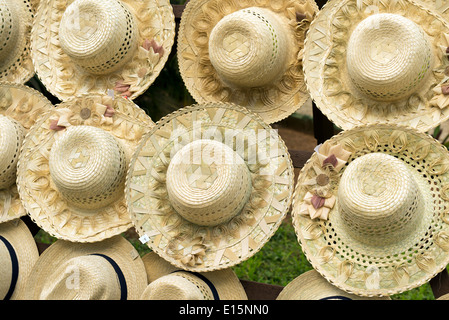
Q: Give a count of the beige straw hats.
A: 12